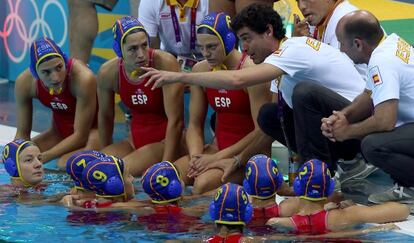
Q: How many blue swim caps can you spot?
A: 10